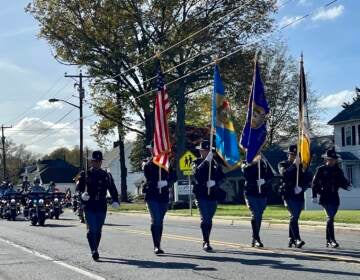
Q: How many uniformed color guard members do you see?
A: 6